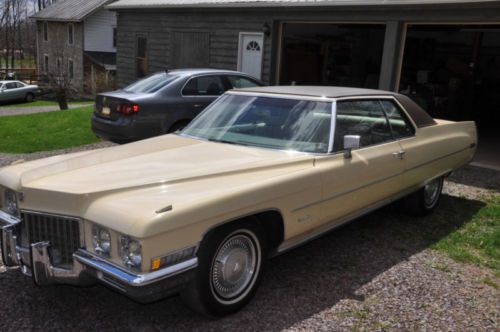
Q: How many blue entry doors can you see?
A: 0